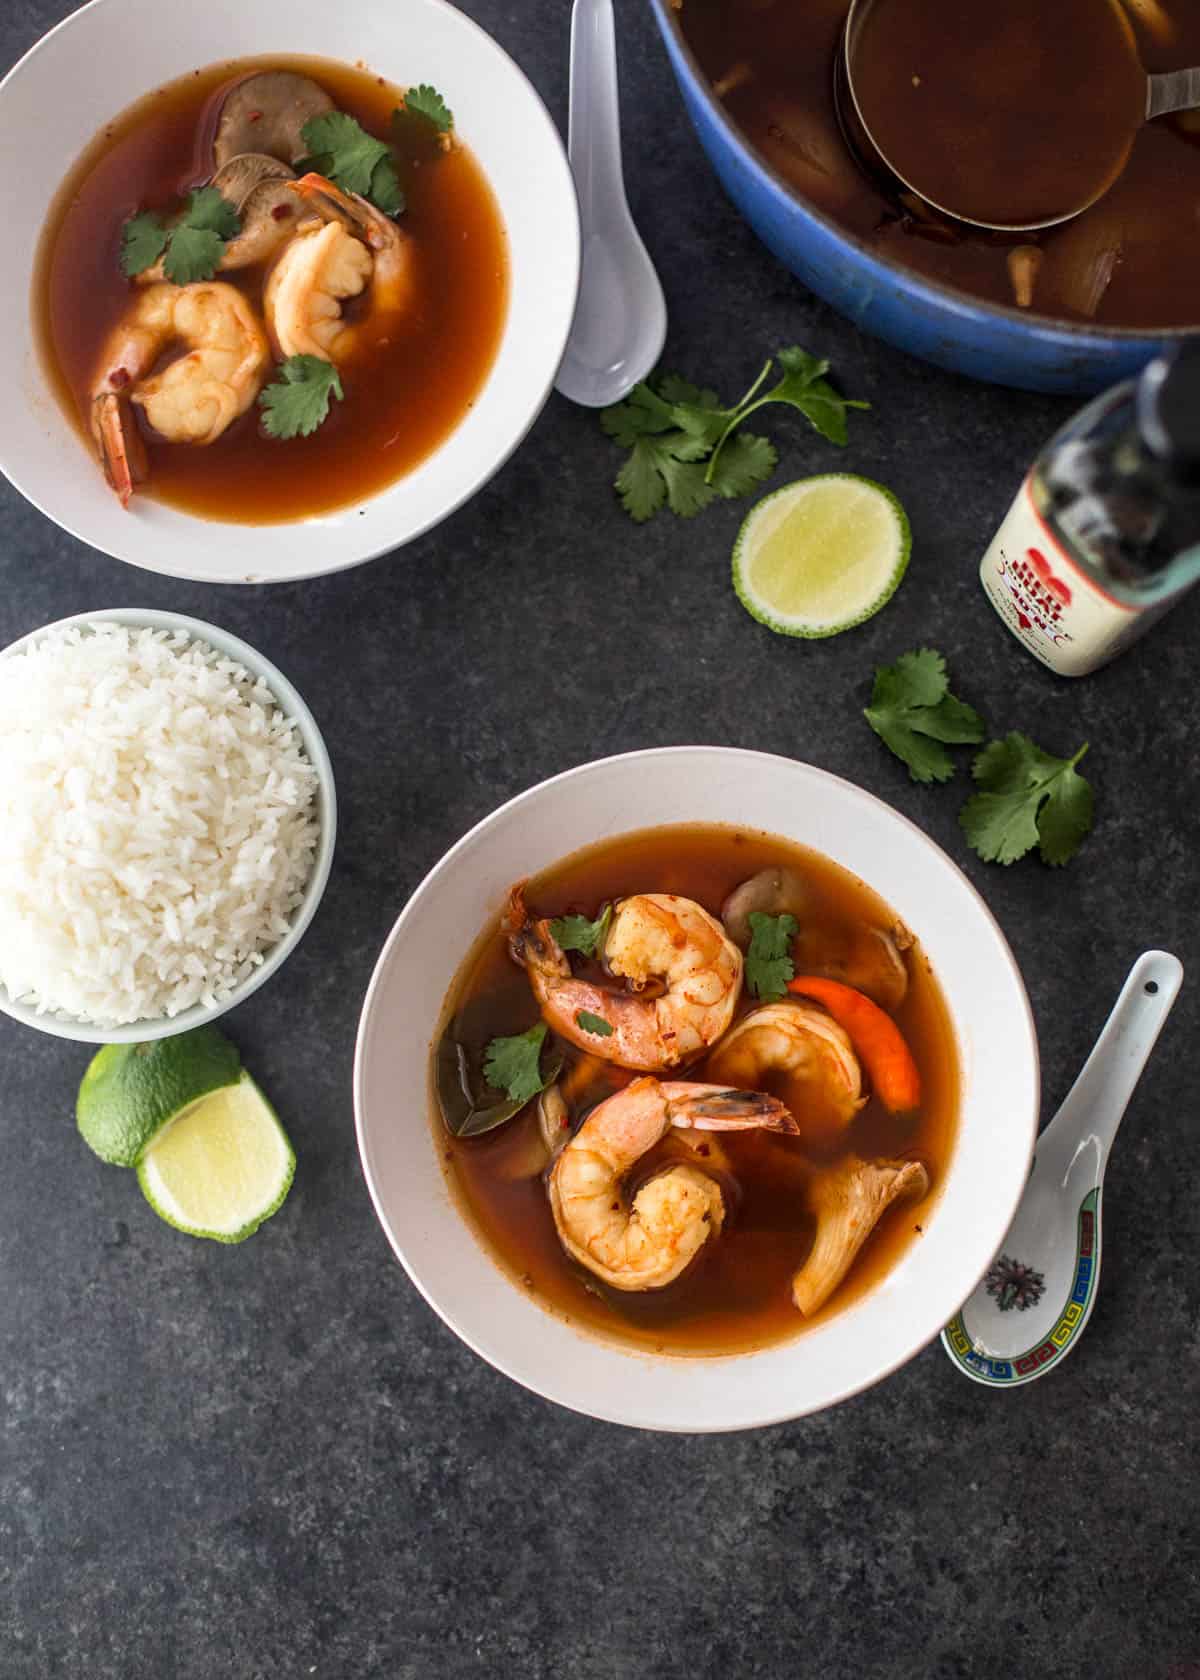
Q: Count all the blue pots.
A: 1